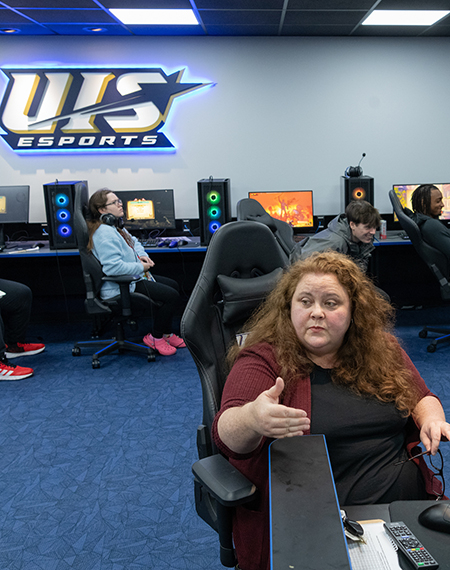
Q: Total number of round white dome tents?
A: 0